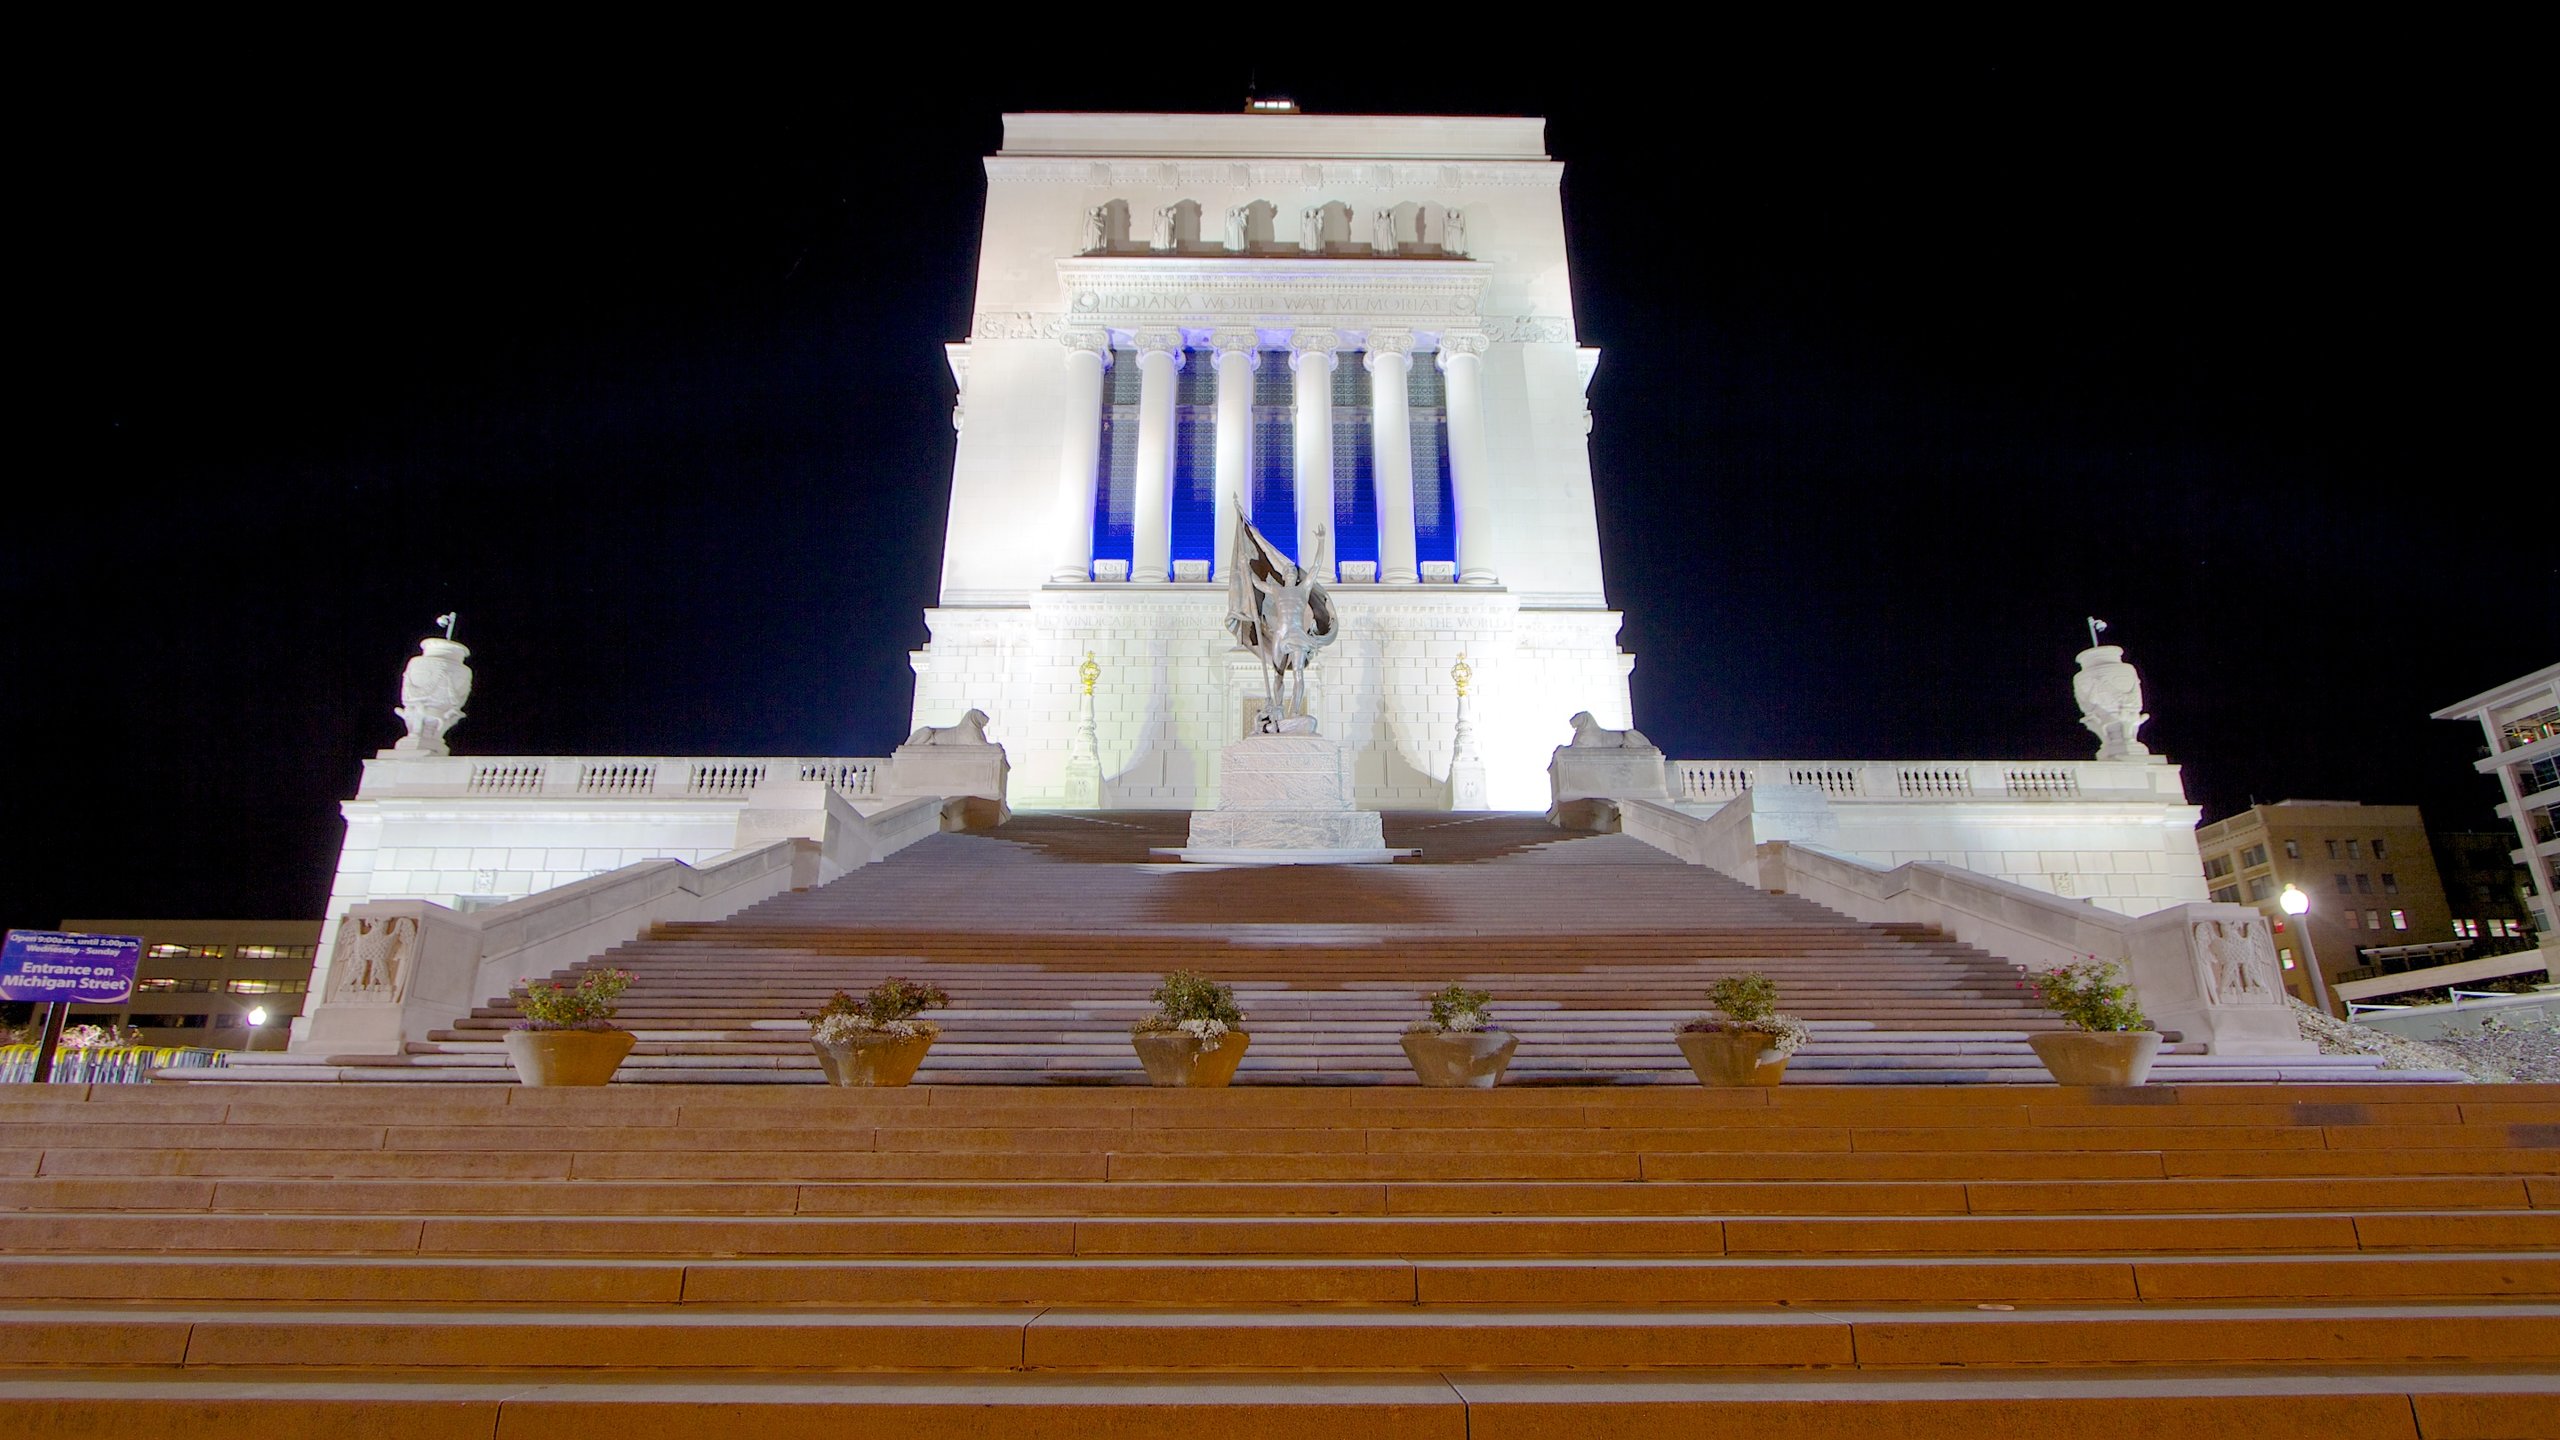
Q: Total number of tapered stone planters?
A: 6